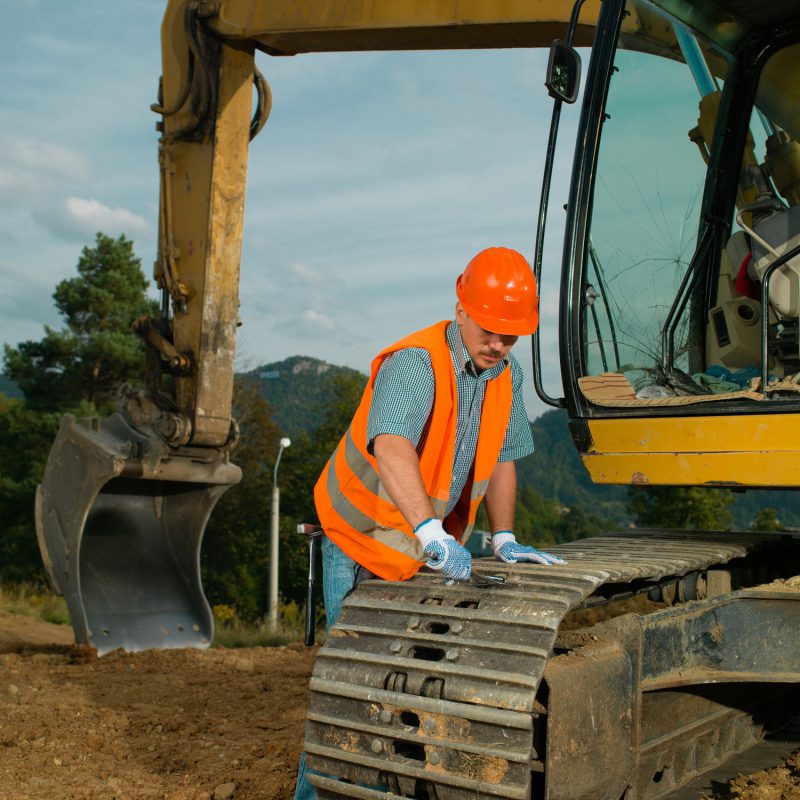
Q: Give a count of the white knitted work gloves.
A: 2